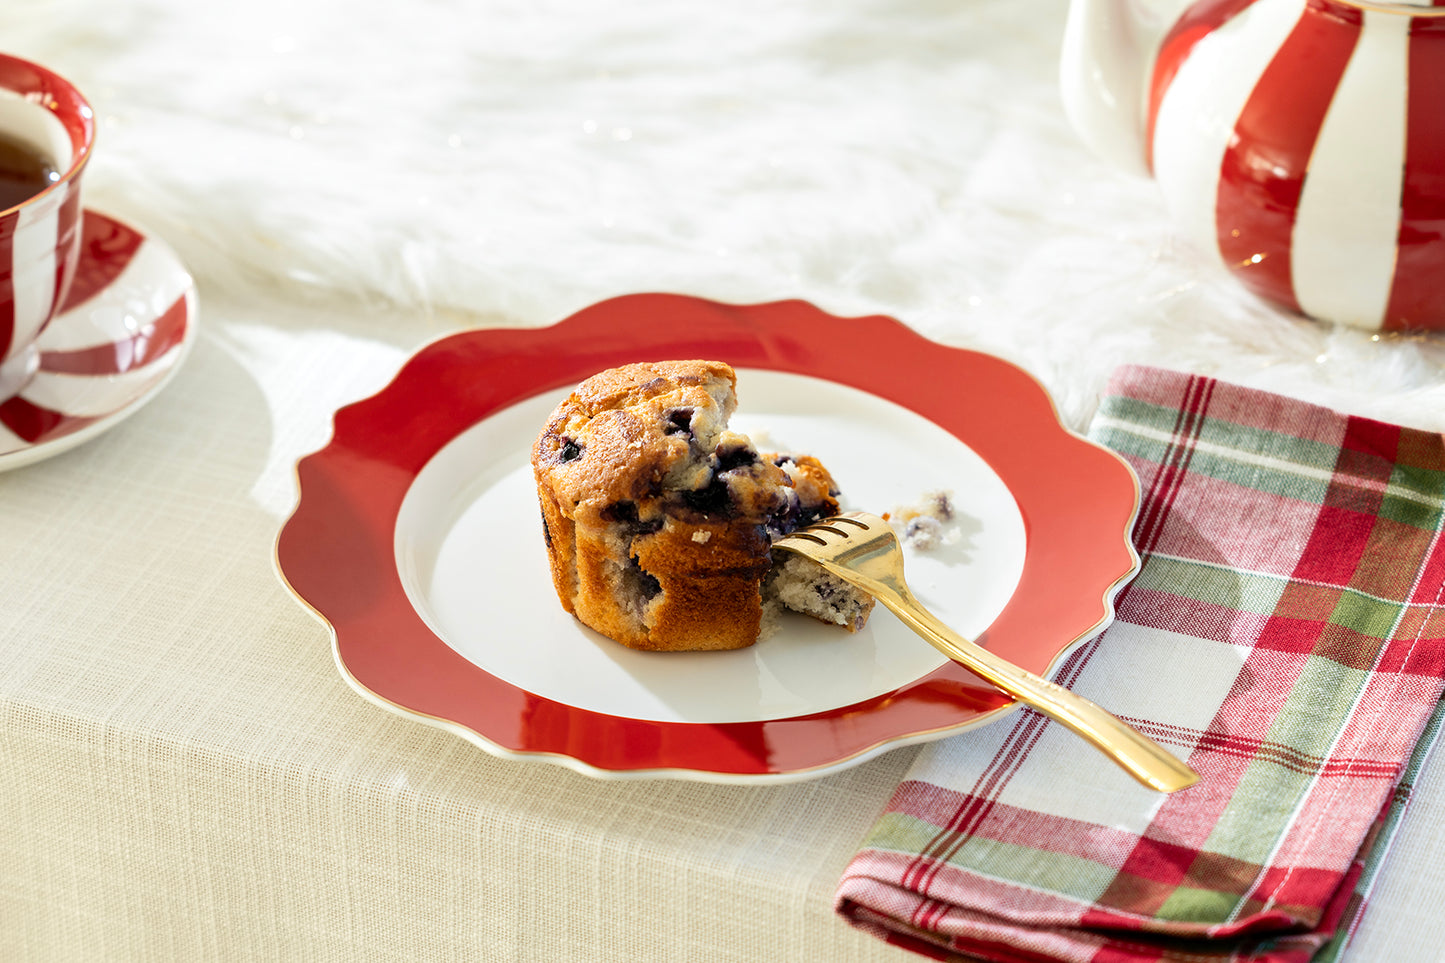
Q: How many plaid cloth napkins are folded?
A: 1